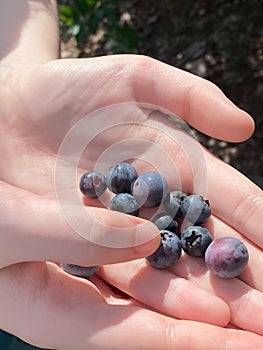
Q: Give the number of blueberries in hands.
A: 11